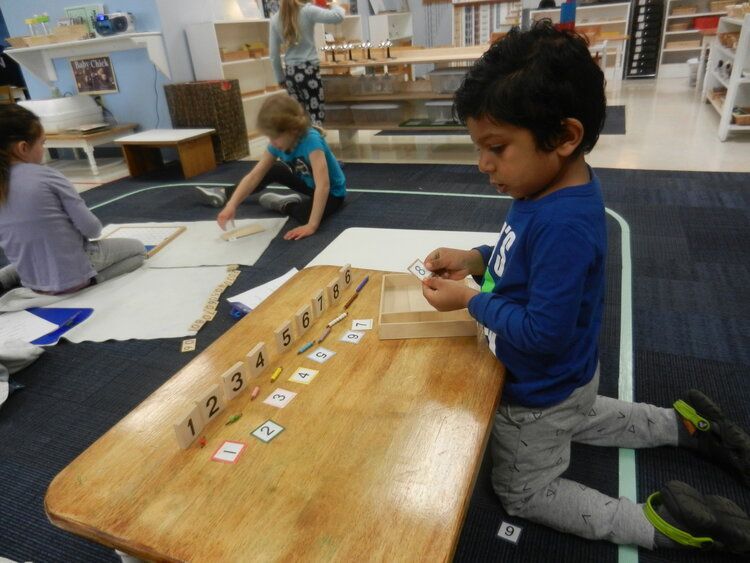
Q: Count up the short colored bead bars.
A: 9